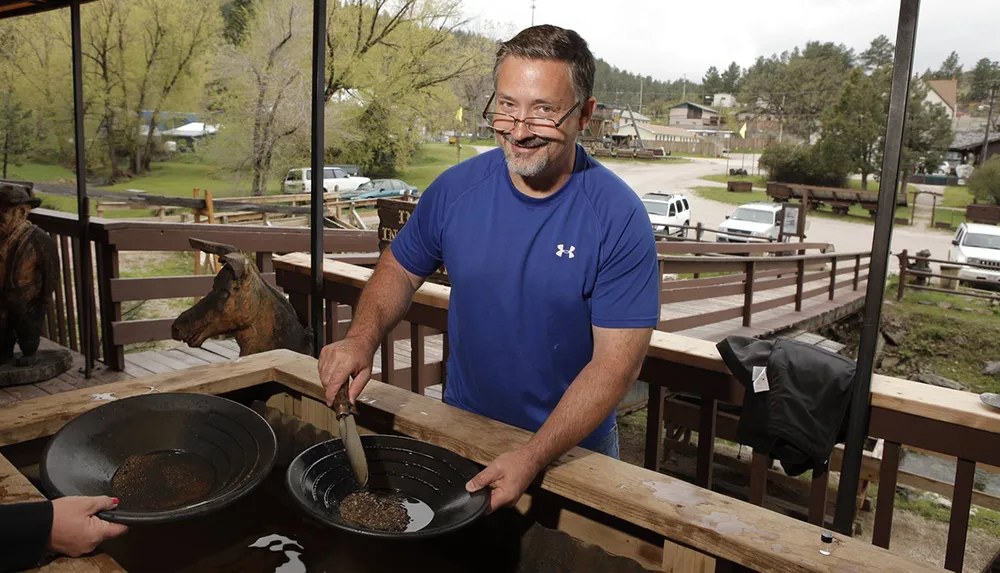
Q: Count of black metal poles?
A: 3